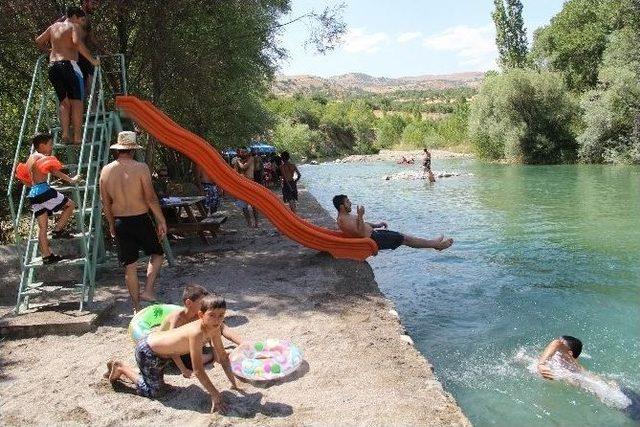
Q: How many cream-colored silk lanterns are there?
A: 0